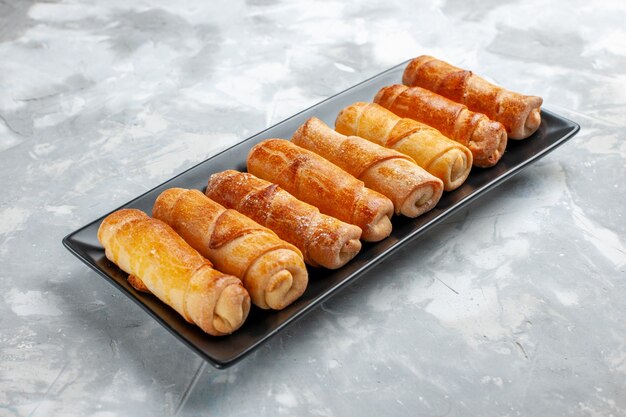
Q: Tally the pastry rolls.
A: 8